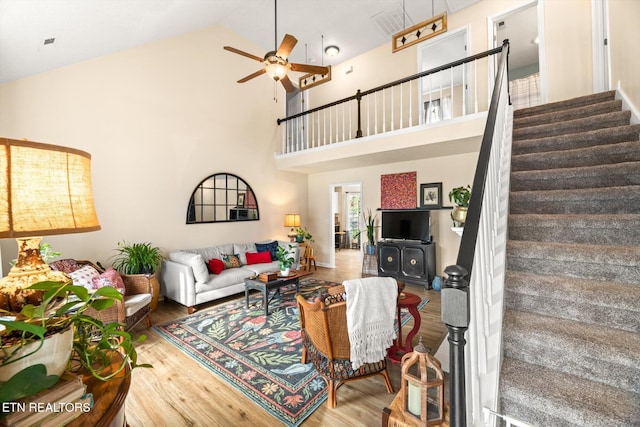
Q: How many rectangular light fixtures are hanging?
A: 2